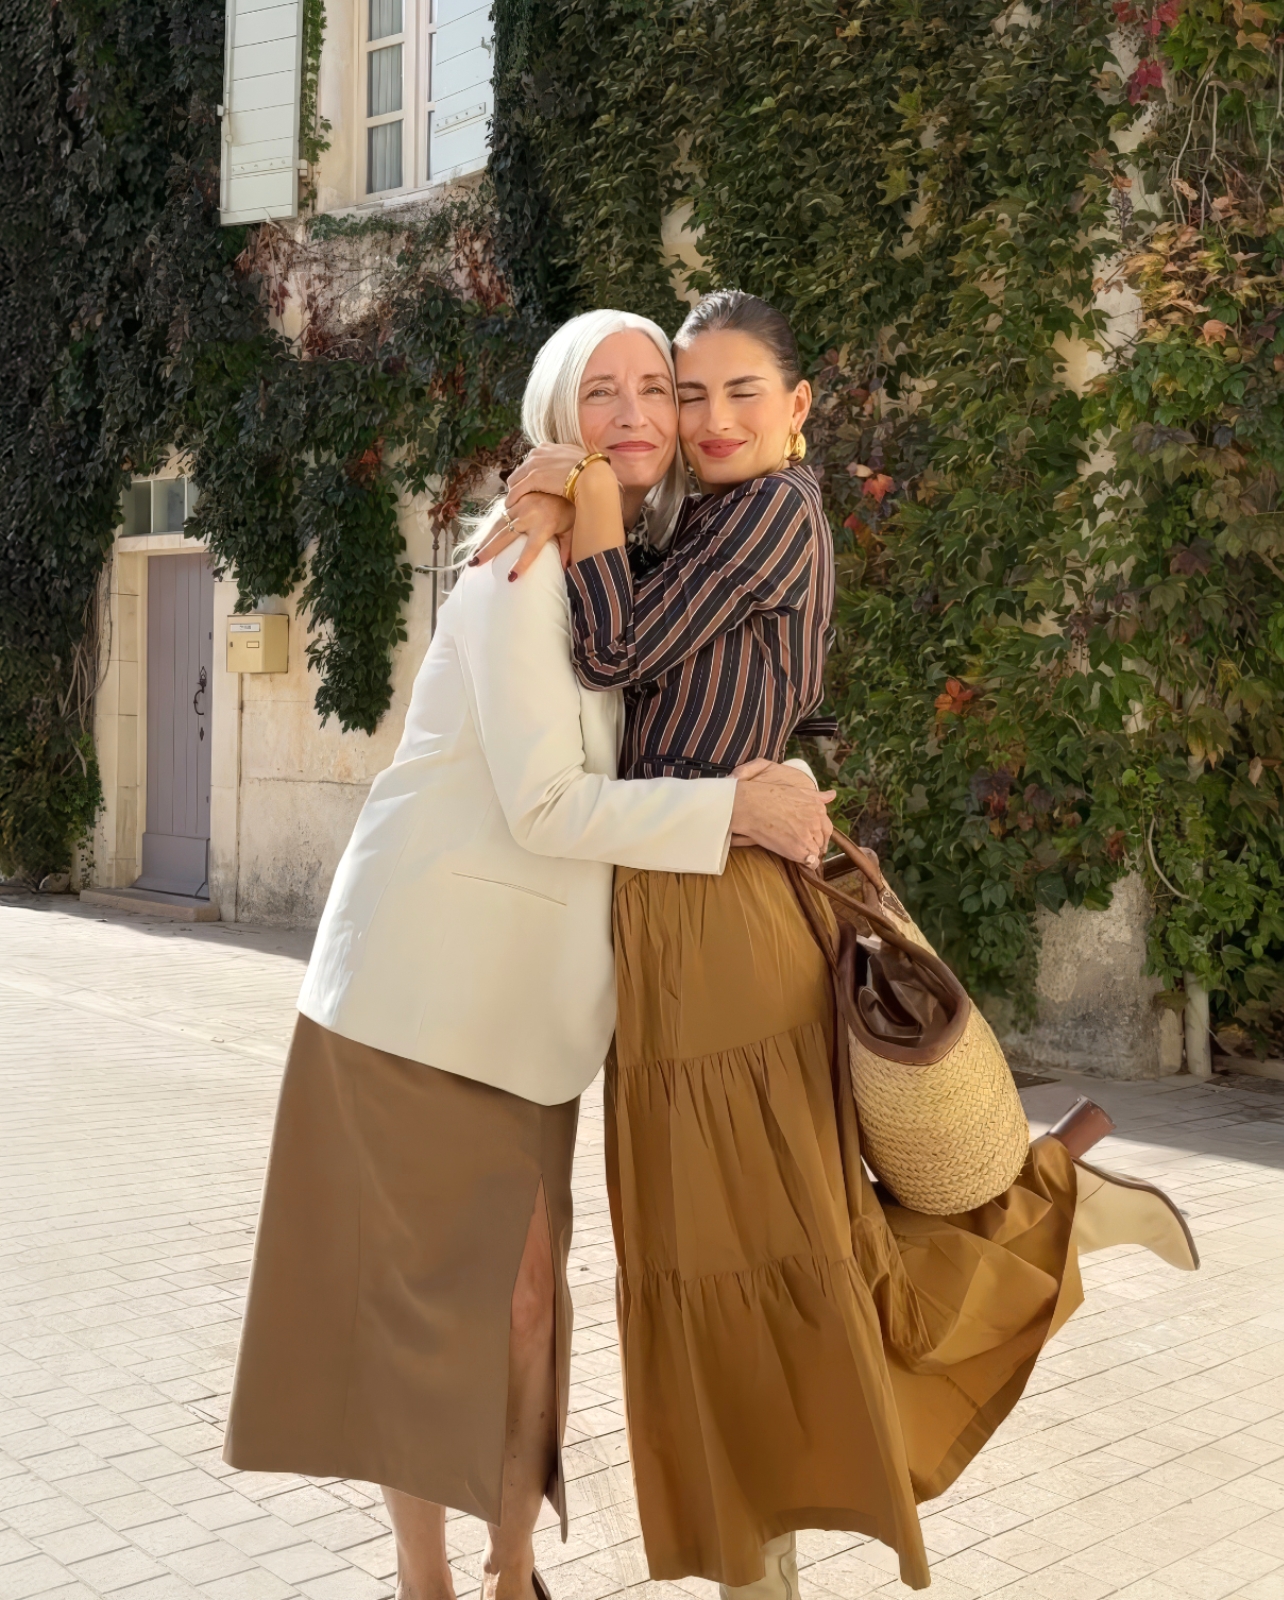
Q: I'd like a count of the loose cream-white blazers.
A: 1